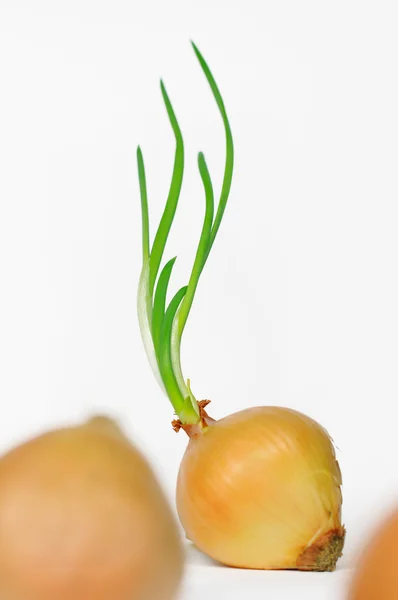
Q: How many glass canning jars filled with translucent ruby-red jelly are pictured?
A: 0